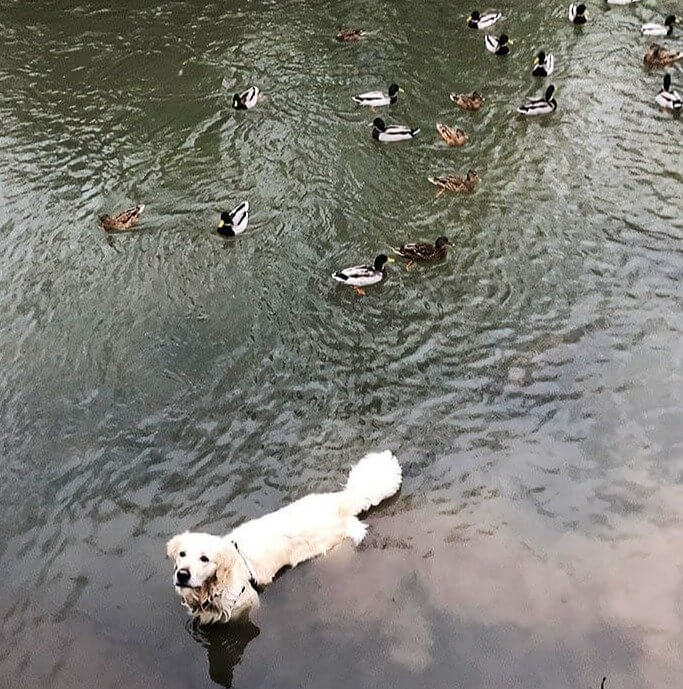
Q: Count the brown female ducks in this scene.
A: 7